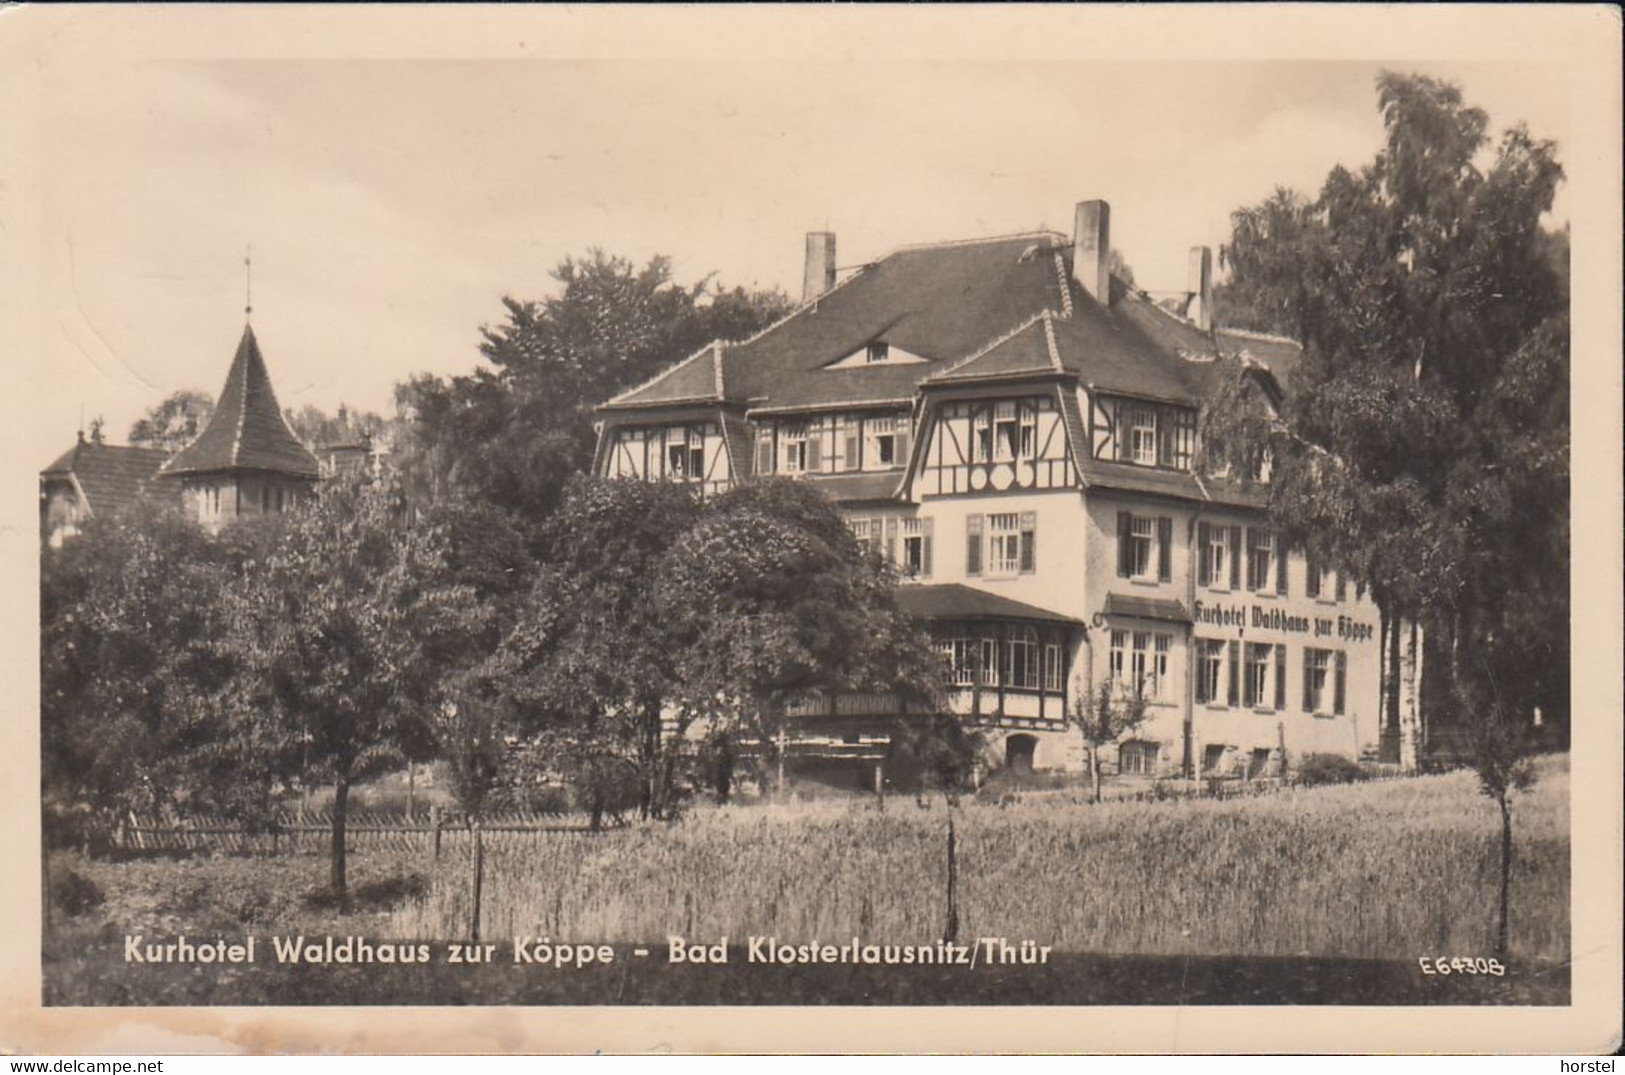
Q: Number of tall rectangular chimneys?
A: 3